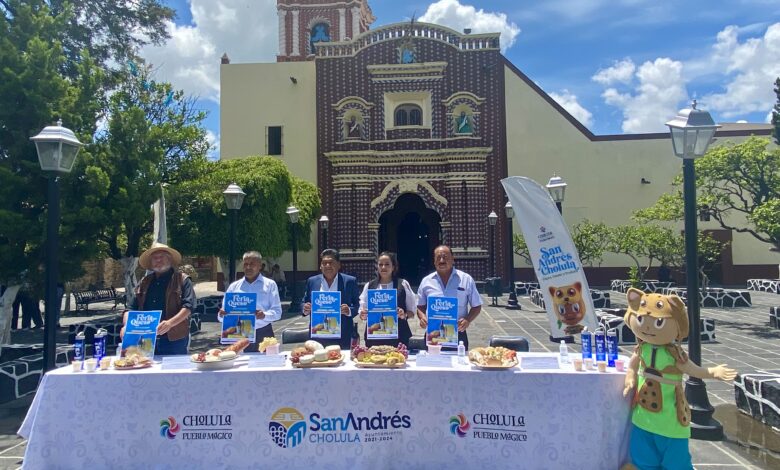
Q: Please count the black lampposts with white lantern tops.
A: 8